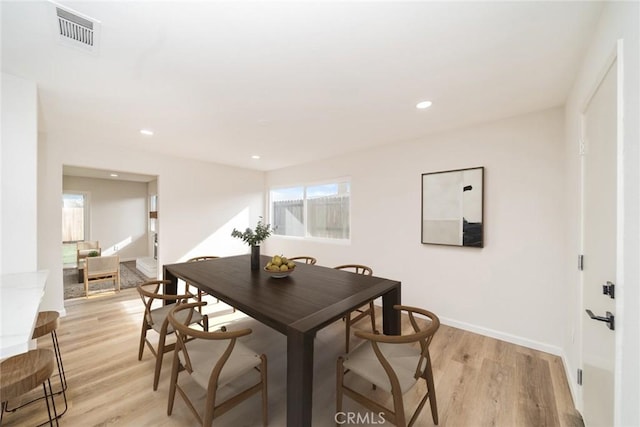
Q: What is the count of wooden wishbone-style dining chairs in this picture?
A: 6